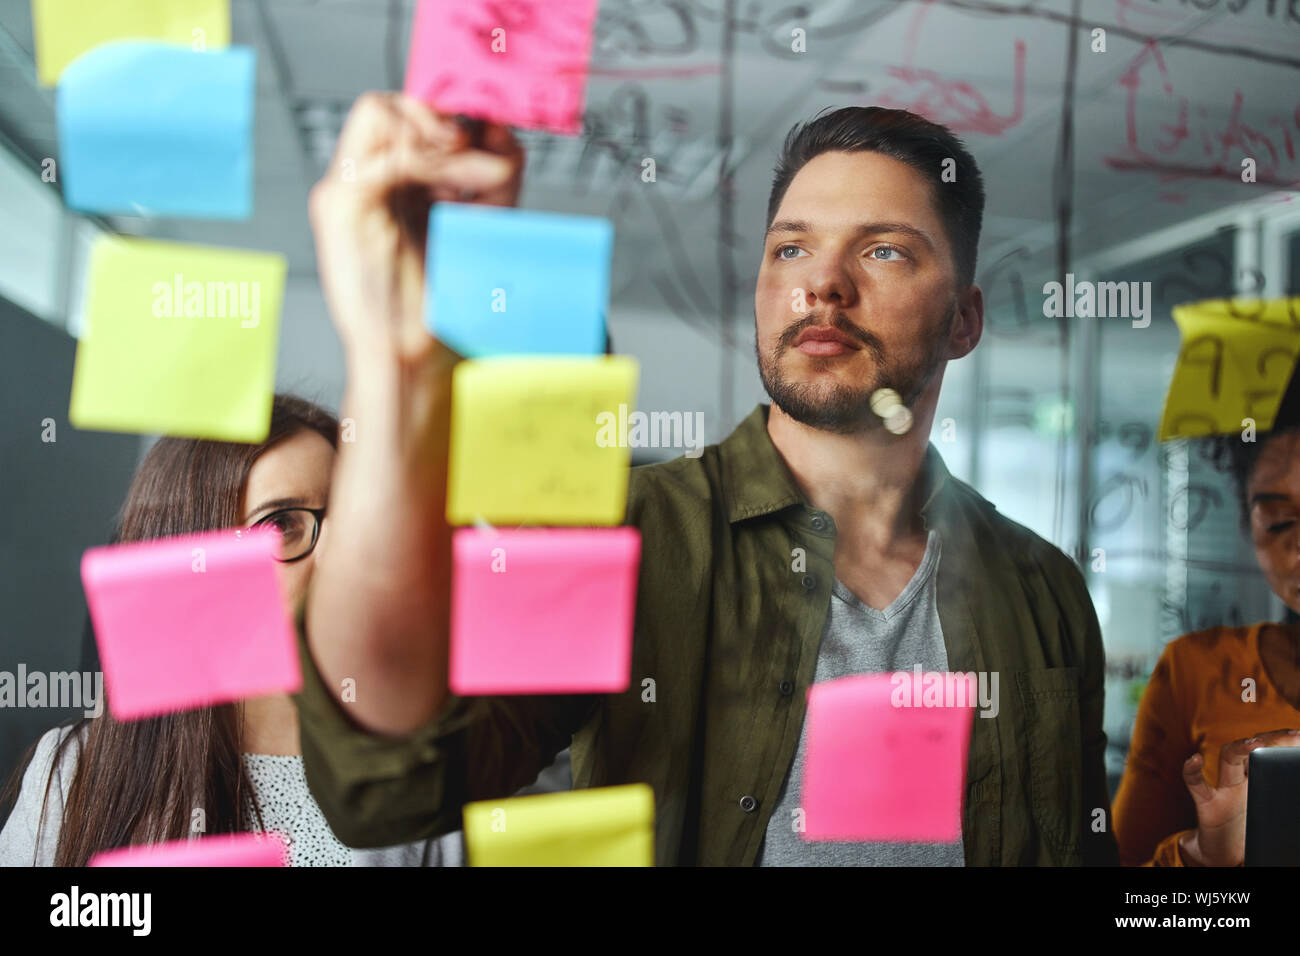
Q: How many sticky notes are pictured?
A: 12